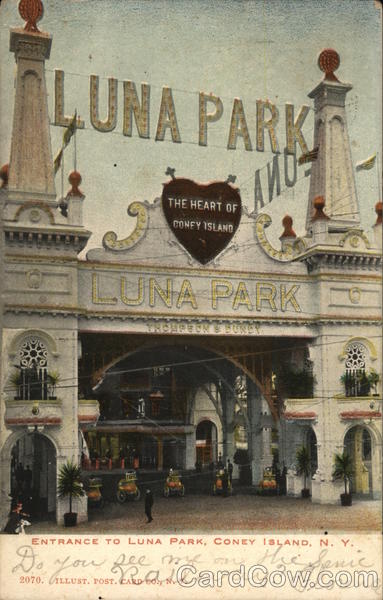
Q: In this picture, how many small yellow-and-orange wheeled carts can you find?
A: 5